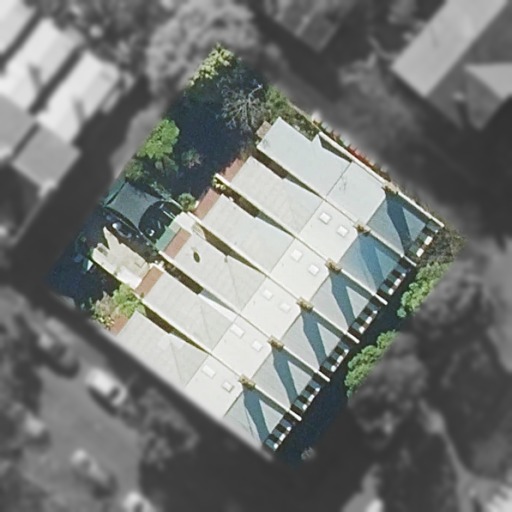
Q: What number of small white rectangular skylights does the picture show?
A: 10